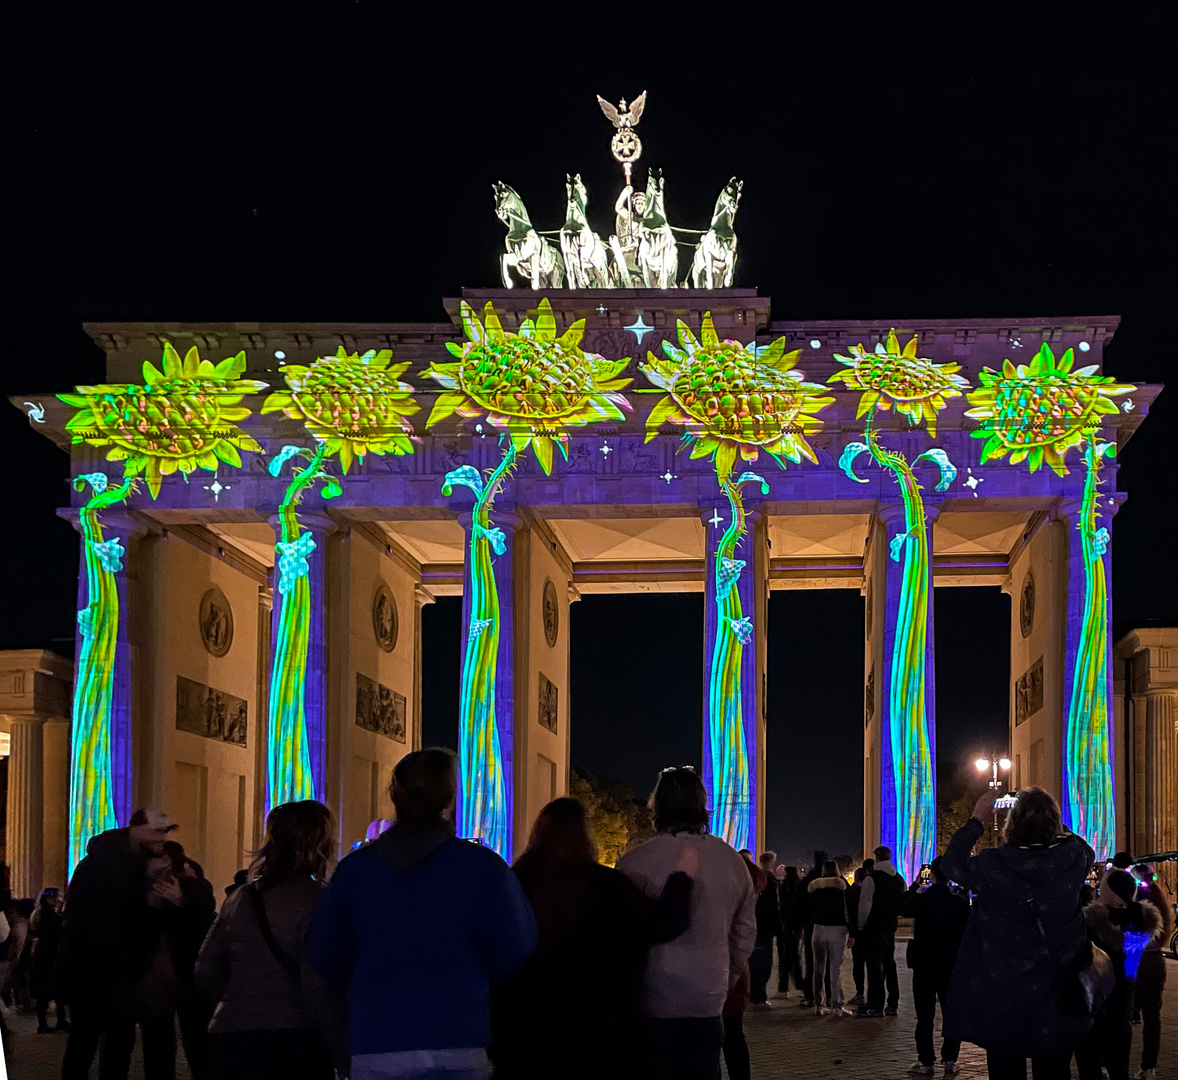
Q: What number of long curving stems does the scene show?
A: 6